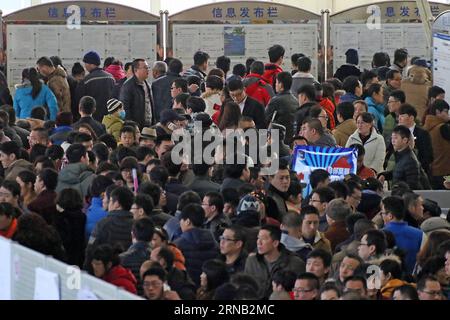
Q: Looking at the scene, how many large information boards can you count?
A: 3